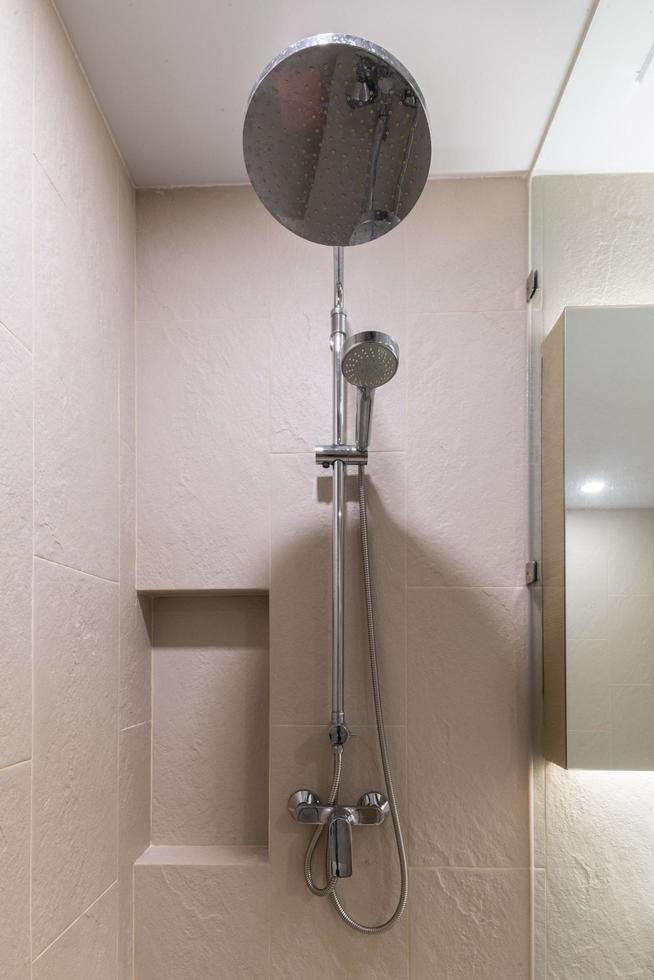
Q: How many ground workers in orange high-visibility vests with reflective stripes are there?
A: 0